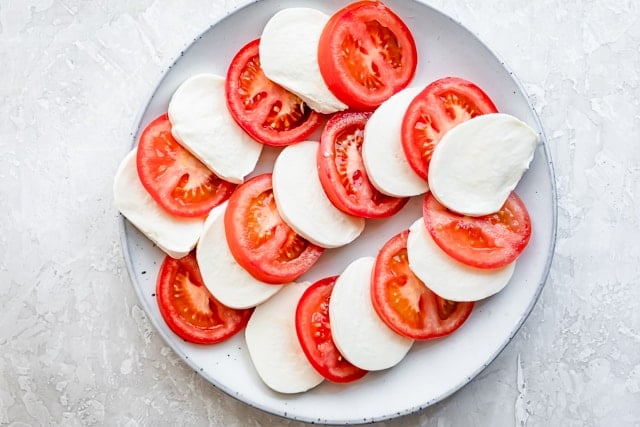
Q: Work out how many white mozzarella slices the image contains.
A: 10